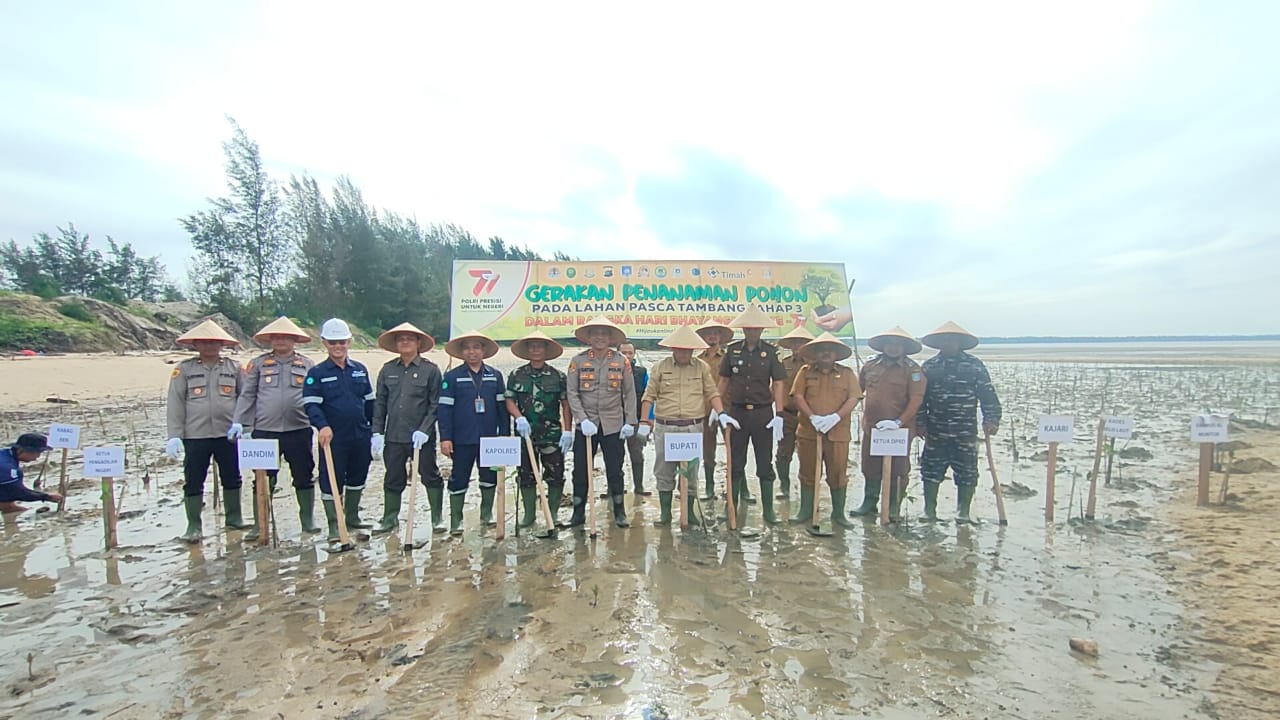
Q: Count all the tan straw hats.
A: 13